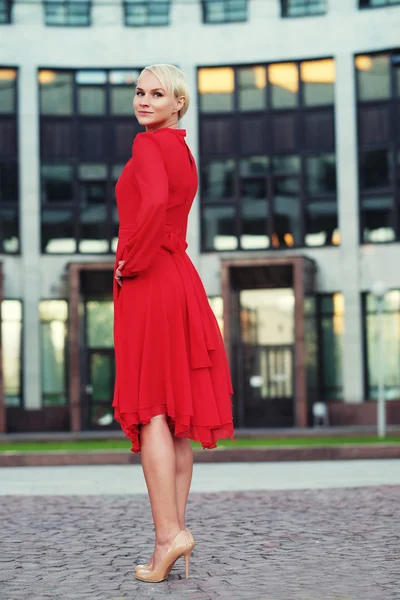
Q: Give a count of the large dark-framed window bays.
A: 4